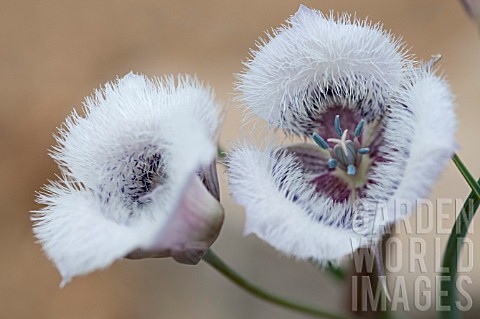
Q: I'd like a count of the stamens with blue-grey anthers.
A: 6